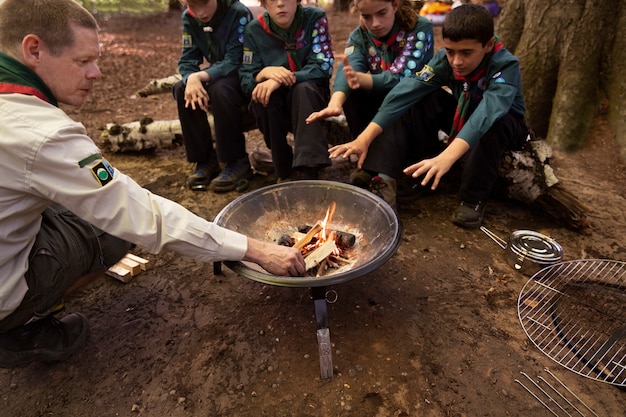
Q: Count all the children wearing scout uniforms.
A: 4